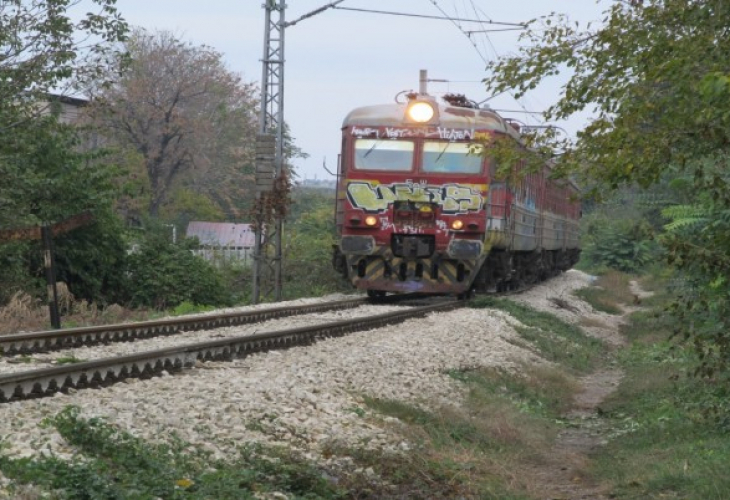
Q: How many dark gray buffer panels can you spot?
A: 2